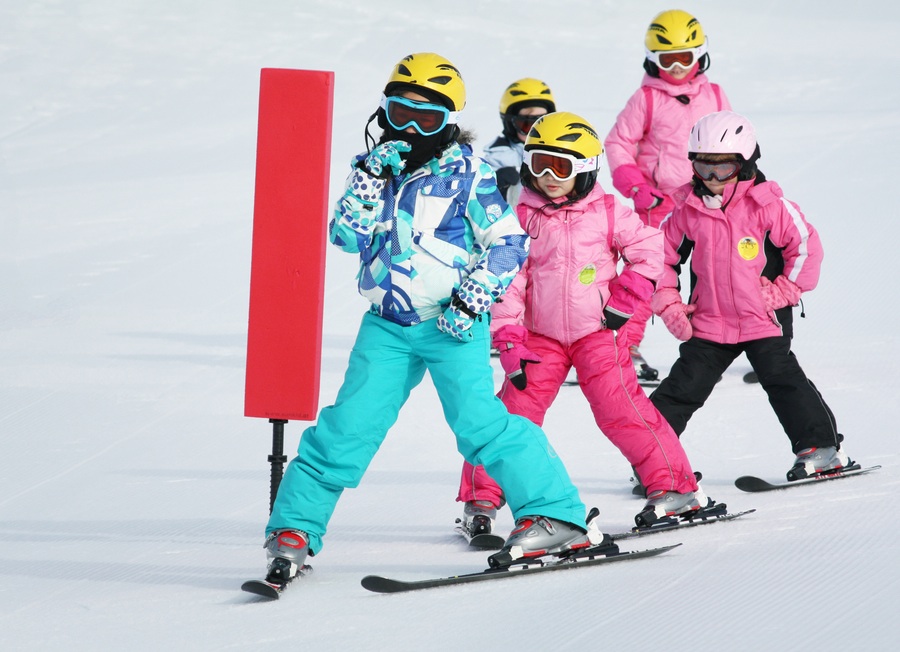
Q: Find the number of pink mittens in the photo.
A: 5